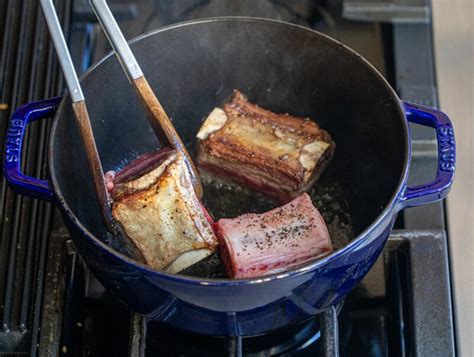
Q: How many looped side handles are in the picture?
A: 2